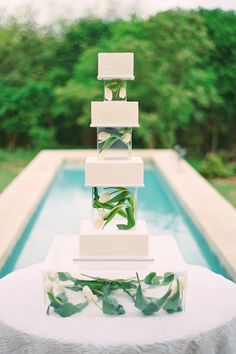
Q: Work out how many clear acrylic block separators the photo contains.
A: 4